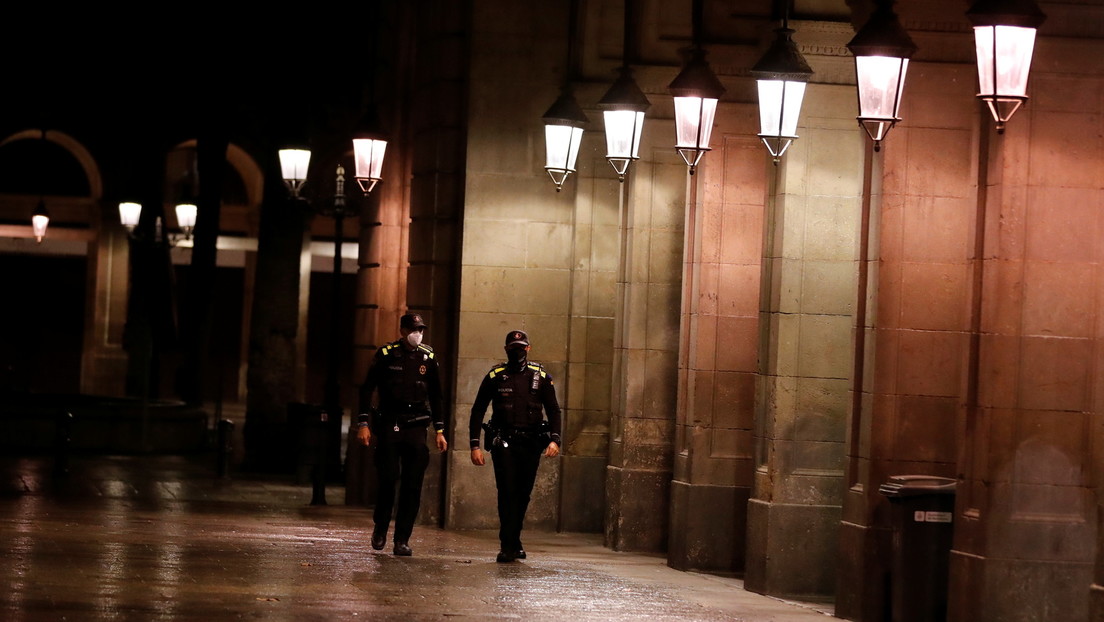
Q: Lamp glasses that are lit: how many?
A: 11